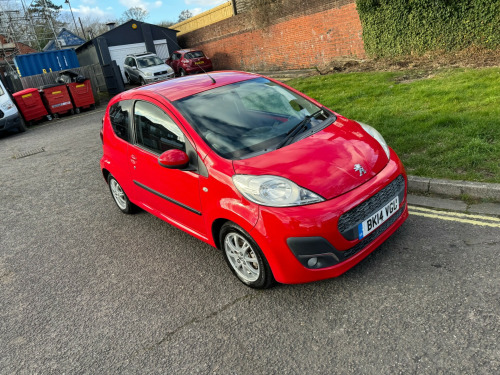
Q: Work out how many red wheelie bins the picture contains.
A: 3